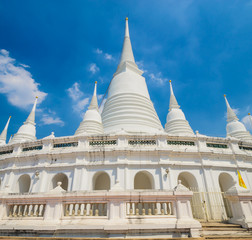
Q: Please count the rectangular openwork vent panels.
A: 8